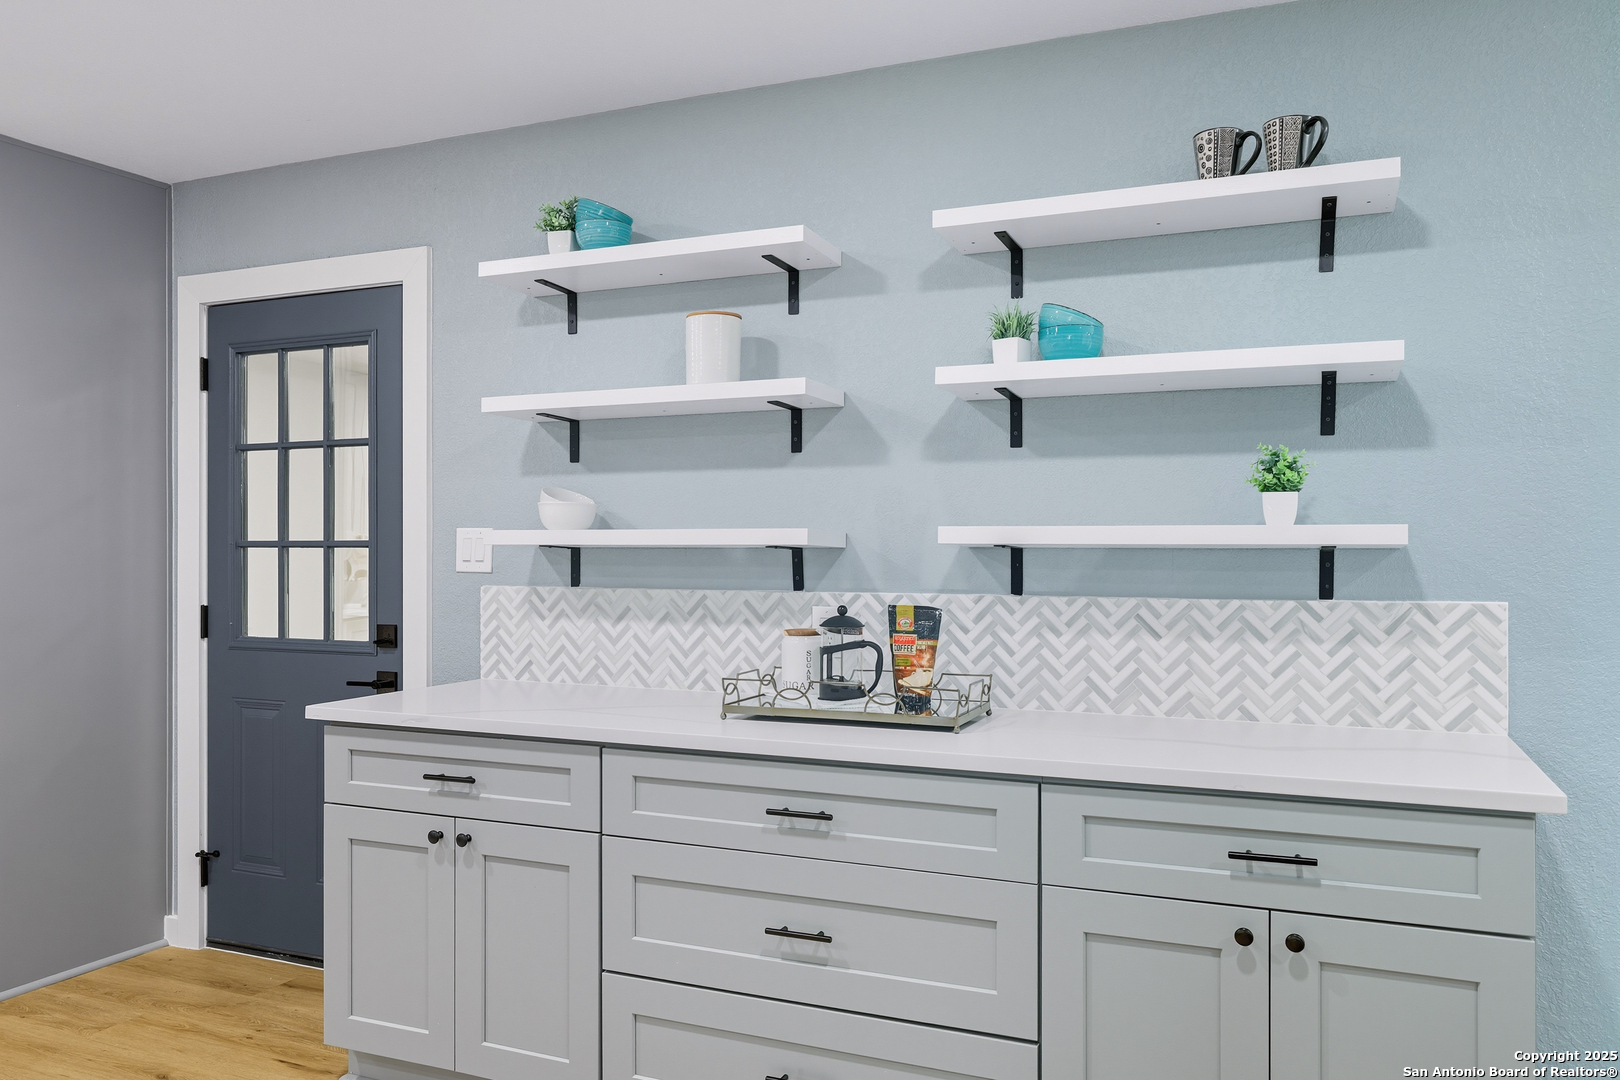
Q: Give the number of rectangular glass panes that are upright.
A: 9